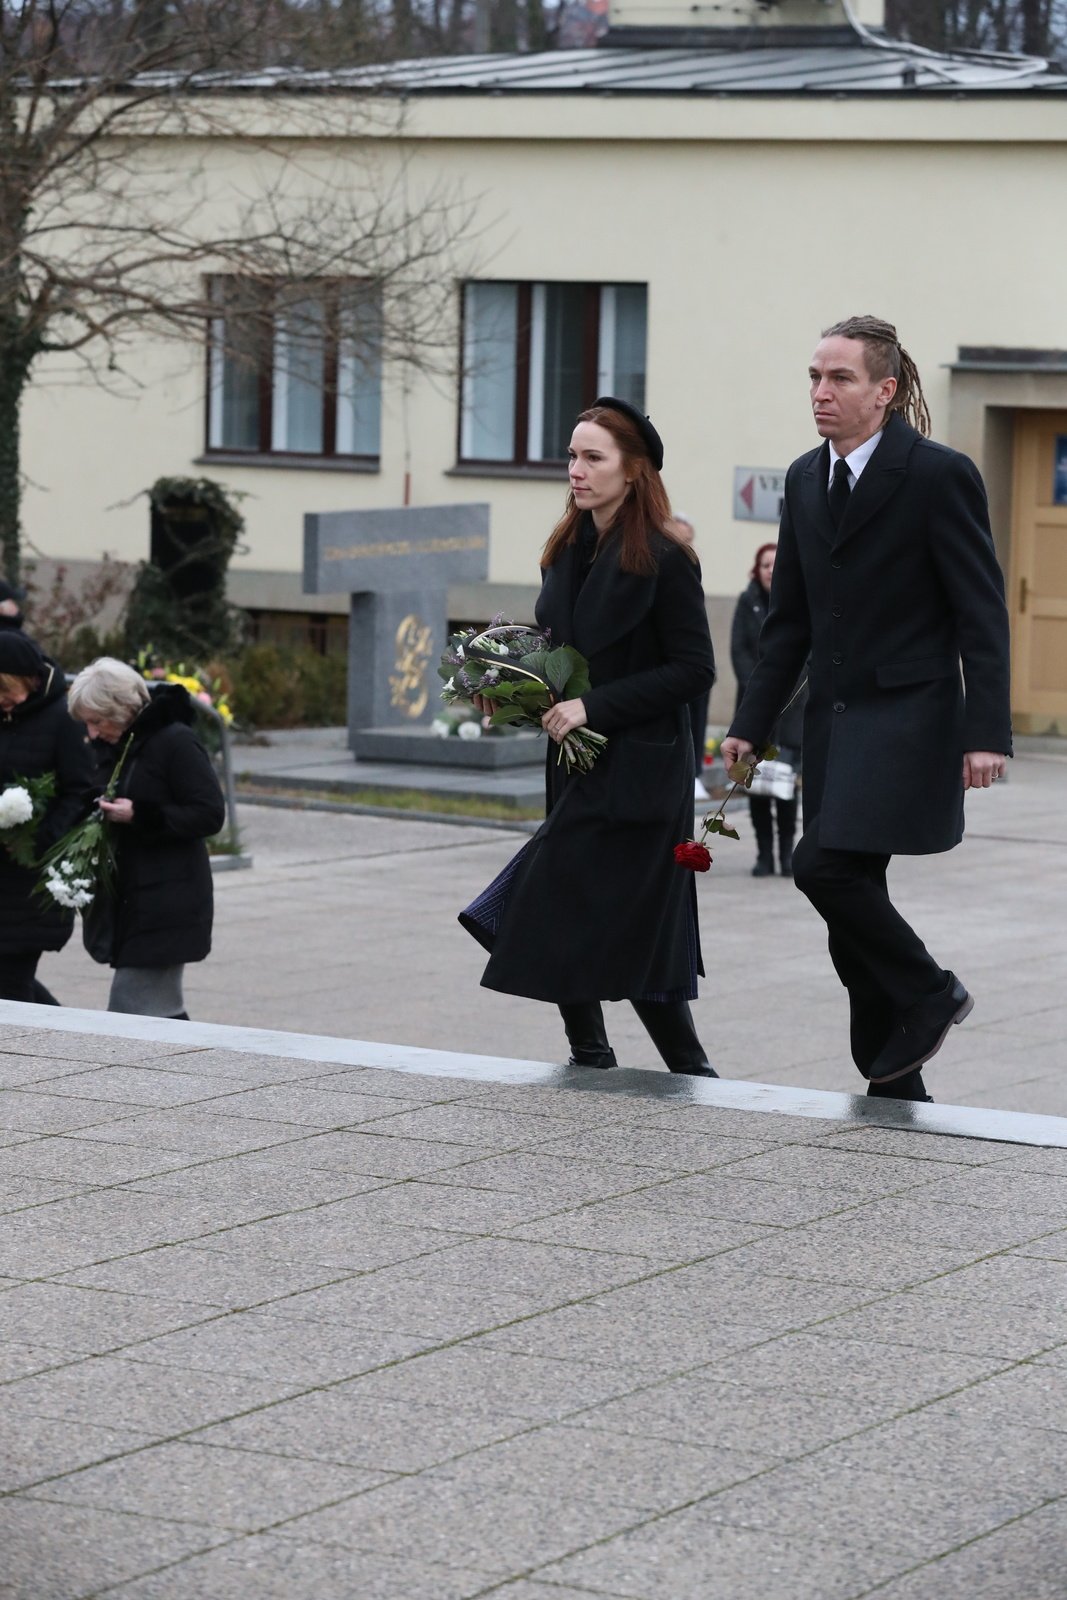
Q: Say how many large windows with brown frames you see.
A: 2